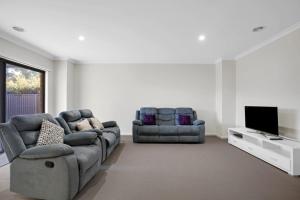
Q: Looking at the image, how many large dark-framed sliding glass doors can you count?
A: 1